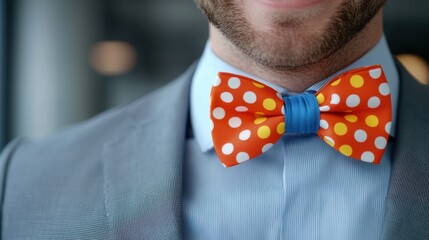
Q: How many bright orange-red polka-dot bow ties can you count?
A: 1